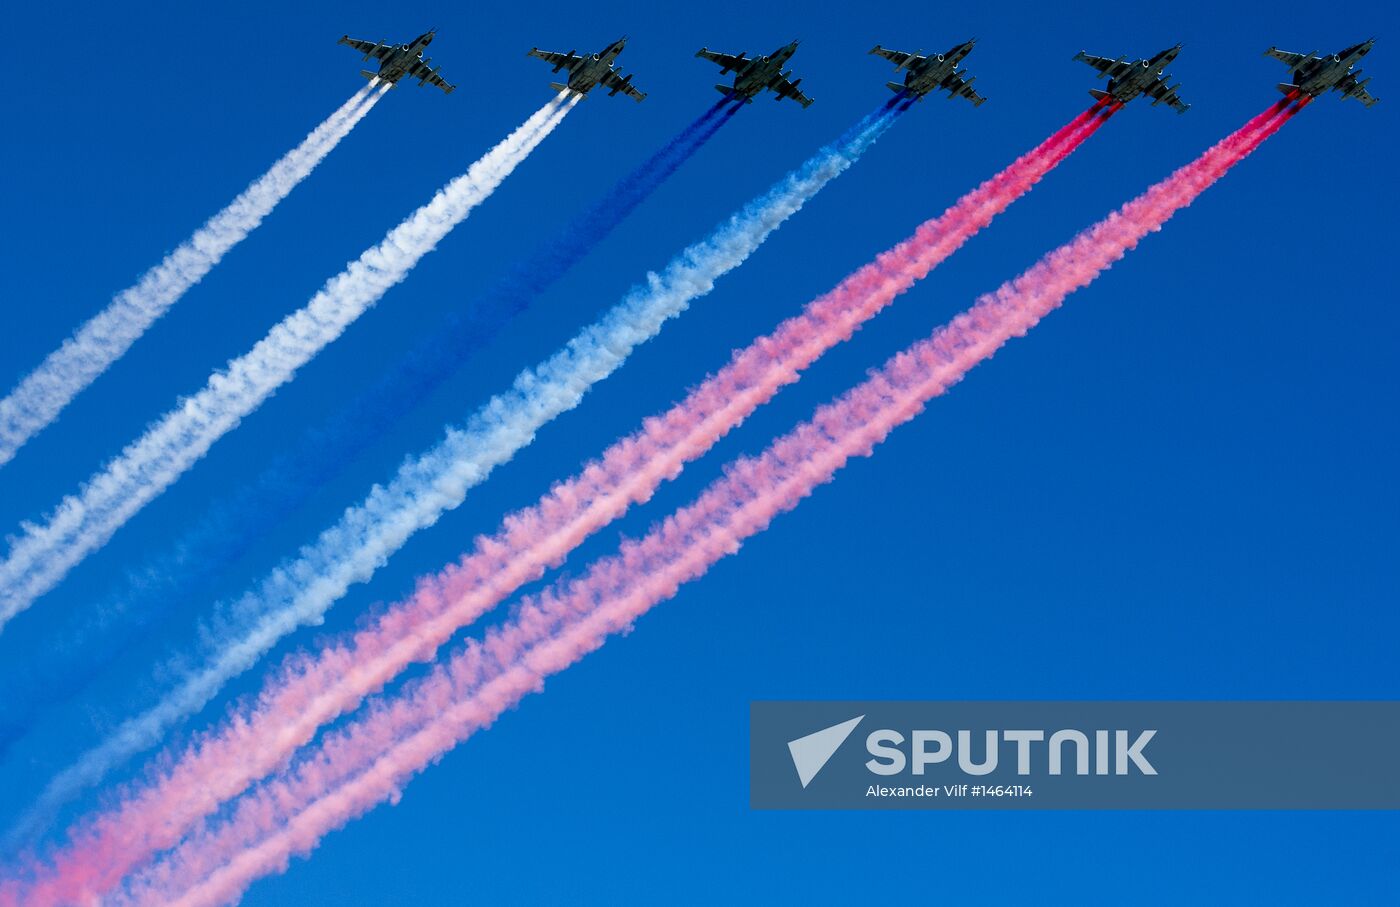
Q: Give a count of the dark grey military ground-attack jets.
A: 6